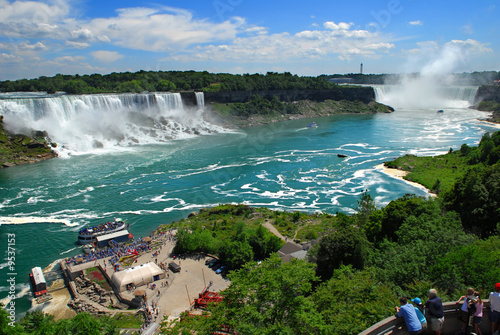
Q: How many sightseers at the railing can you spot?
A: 6